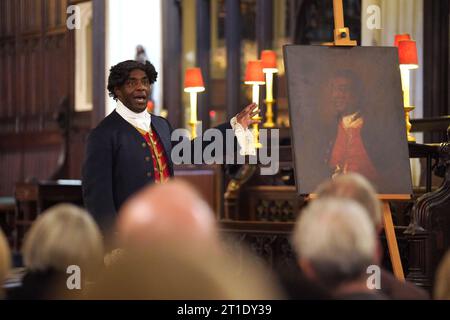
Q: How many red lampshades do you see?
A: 5